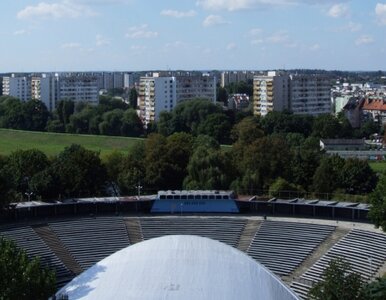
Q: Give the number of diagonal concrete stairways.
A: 4